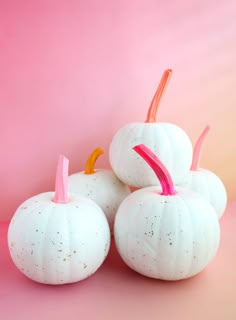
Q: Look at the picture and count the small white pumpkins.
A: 5